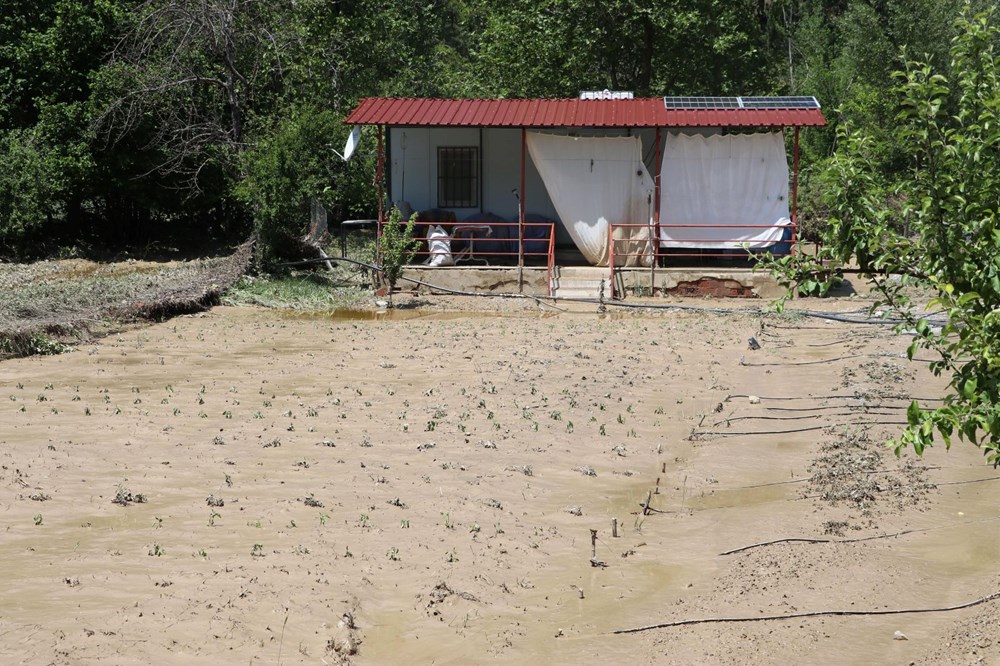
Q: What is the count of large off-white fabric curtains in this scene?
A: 2